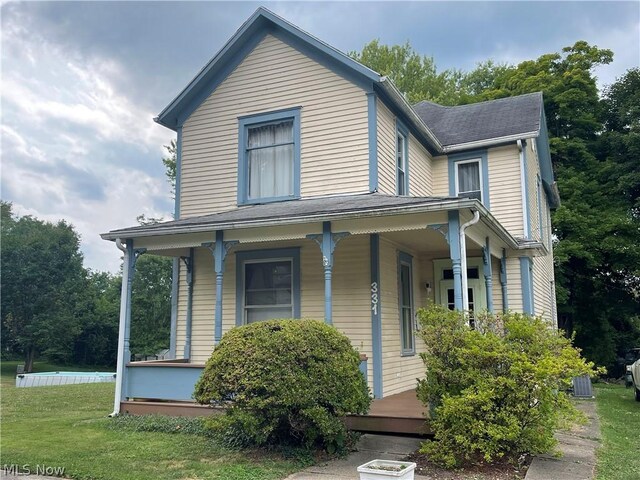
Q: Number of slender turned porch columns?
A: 7